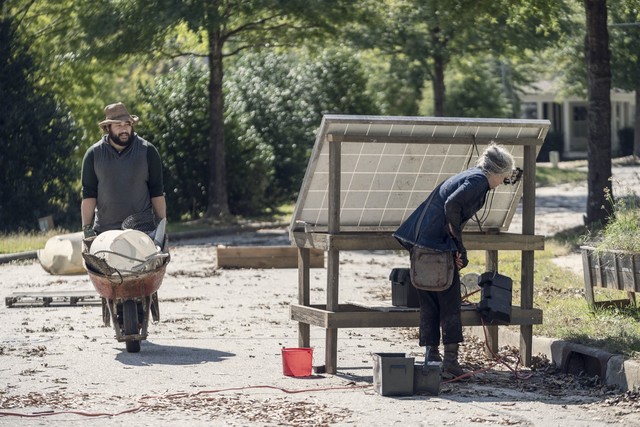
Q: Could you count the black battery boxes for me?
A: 2